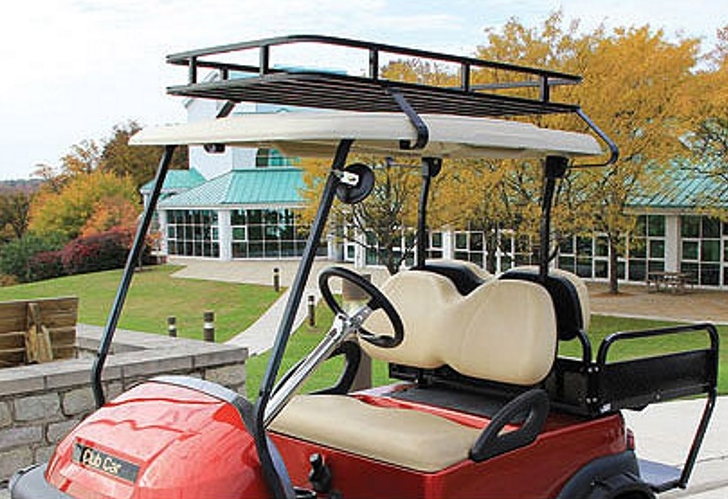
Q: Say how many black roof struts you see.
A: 4